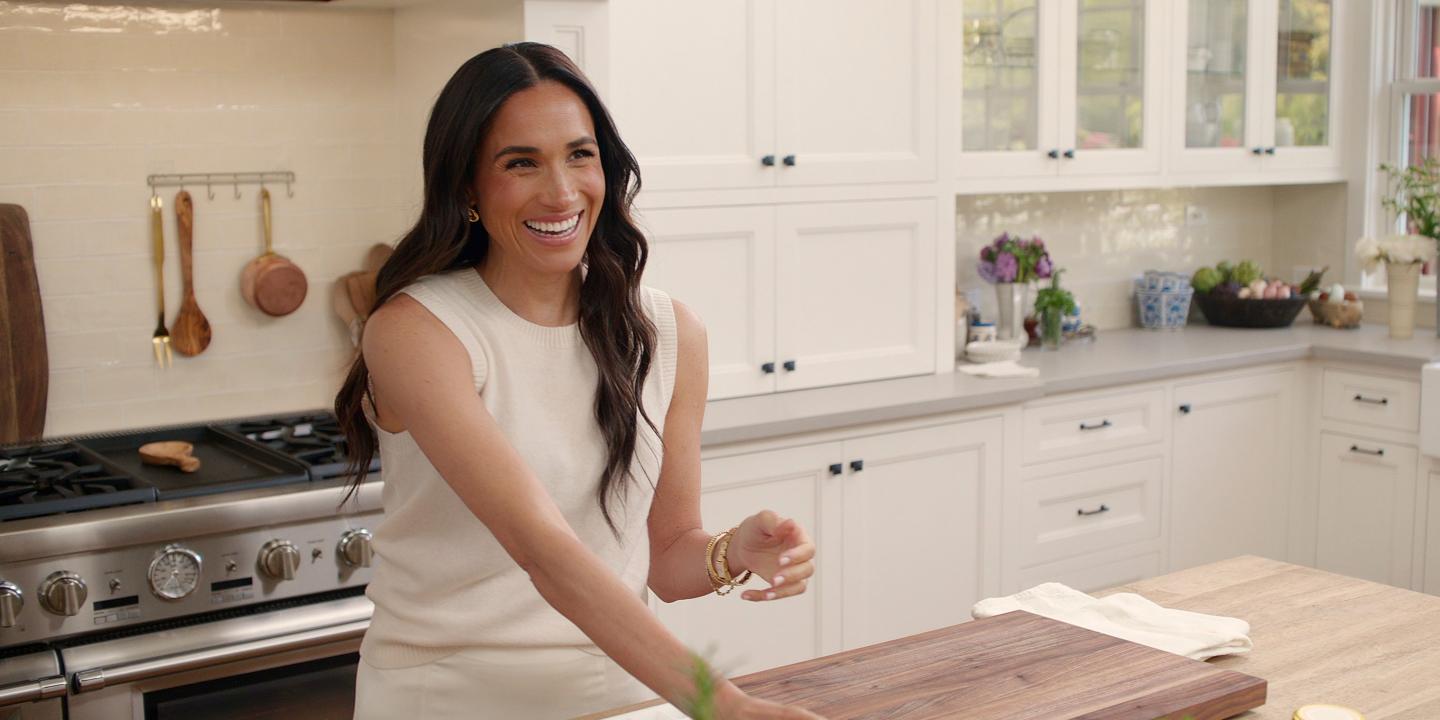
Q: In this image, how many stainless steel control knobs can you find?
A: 4